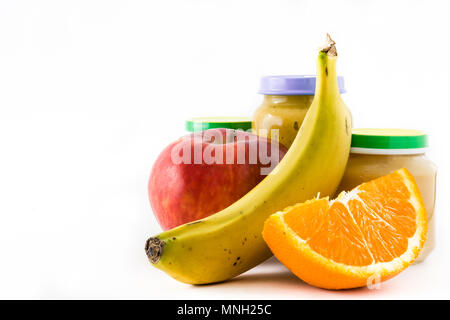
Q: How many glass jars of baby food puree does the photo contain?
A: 3